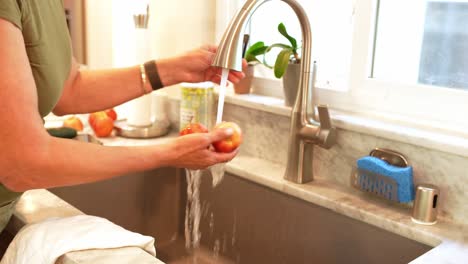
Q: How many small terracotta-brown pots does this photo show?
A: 1